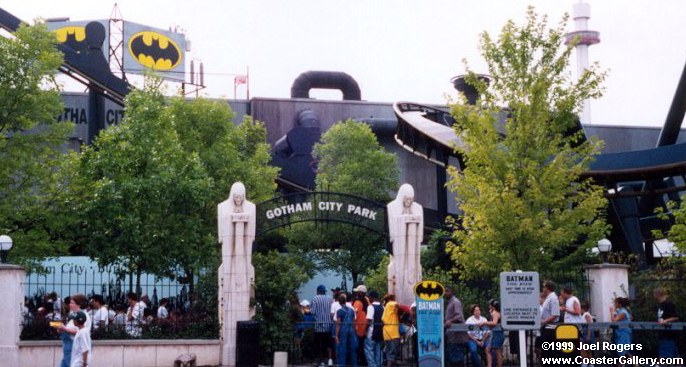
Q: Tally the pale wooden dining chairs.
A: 0